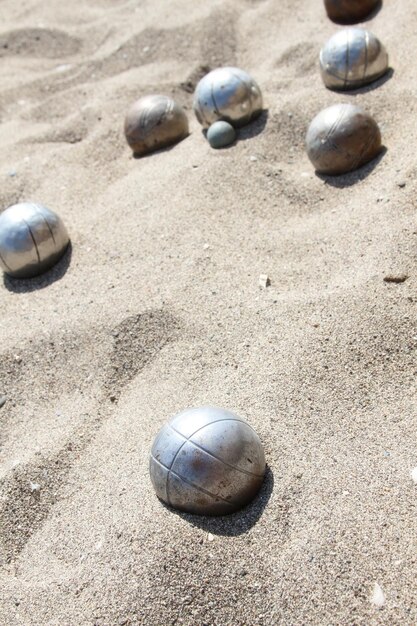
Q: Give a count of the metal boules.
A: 7